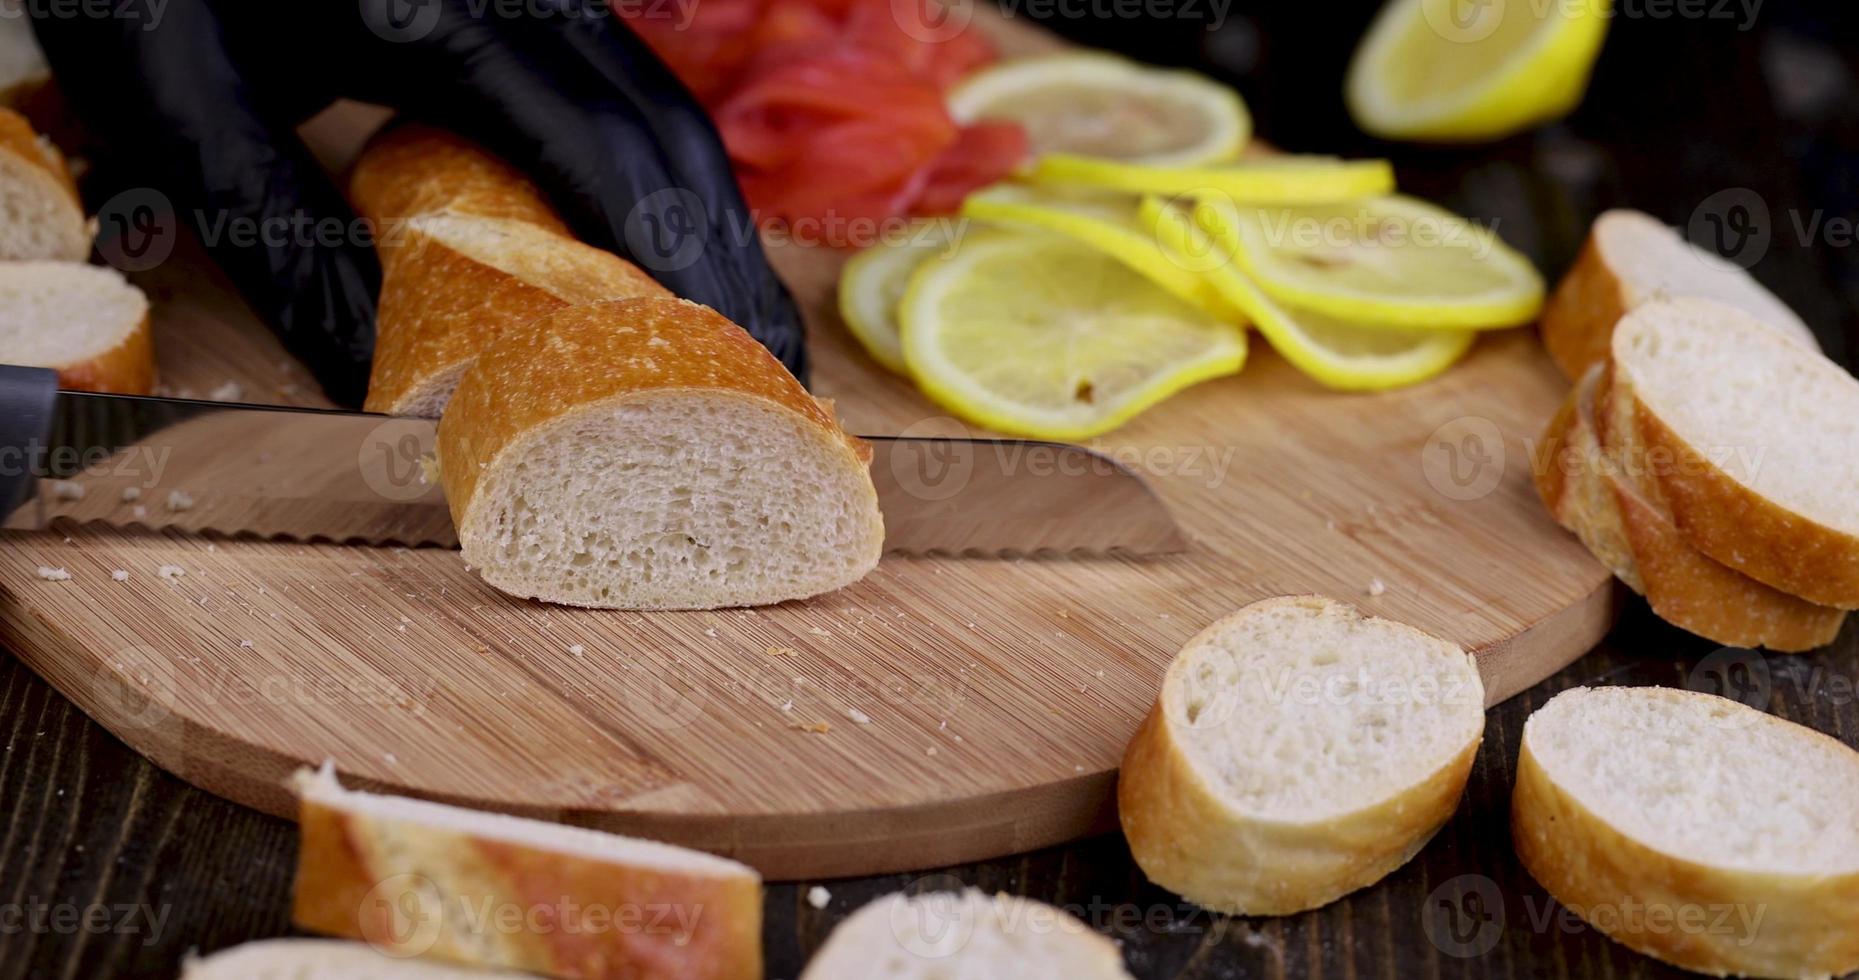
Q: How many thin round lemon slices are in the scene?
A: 7